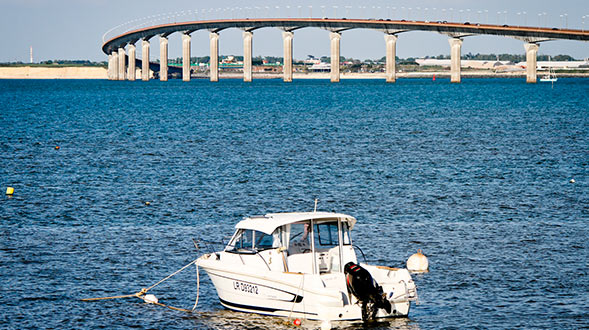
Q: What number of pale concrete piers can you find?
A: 14